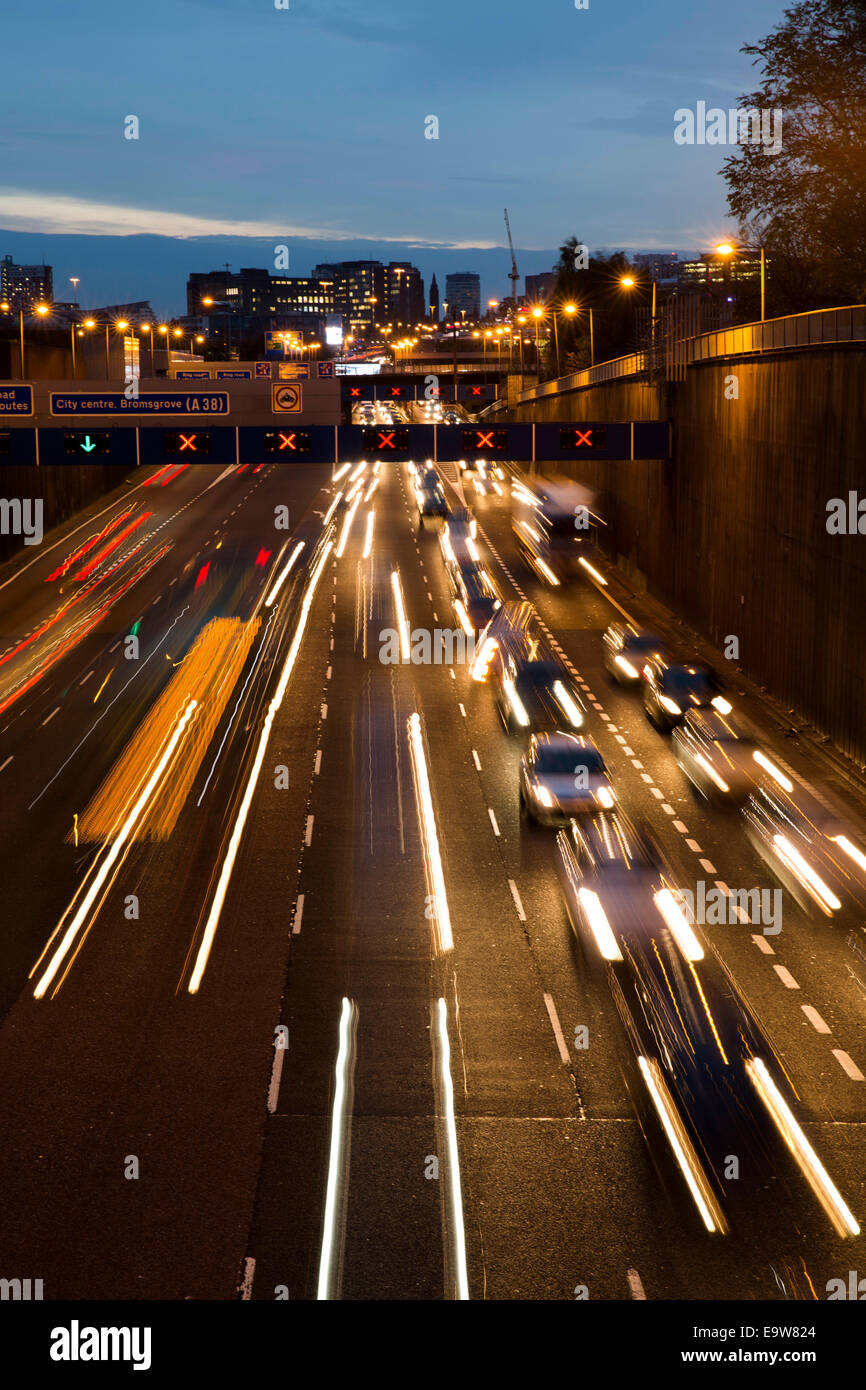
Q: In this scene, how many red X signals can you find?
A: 9